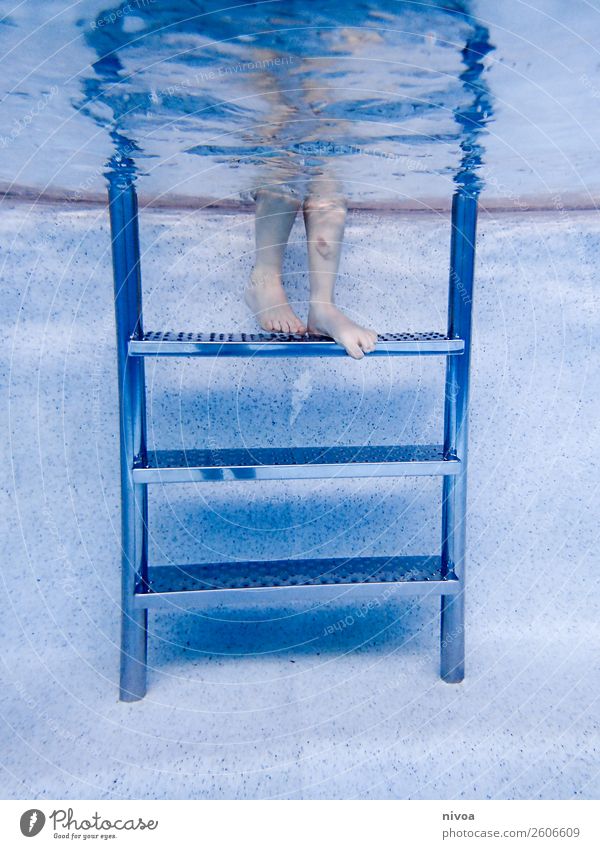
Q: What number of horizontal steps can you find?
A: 3